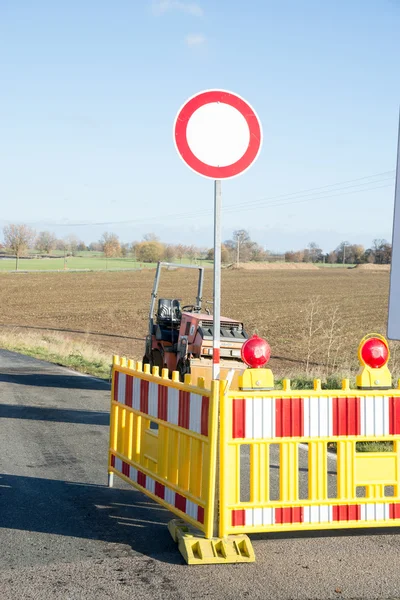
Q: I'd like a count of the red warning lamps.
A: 2